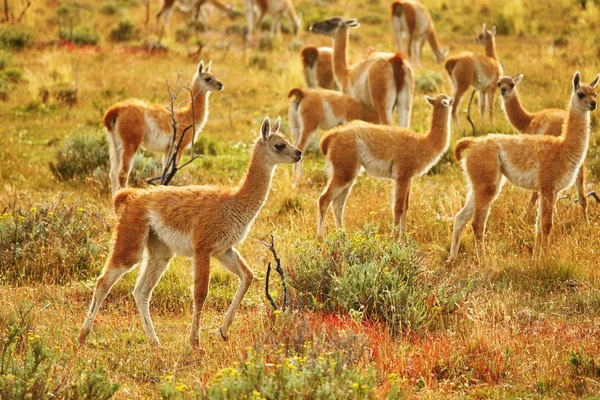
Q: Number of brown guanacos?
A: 12